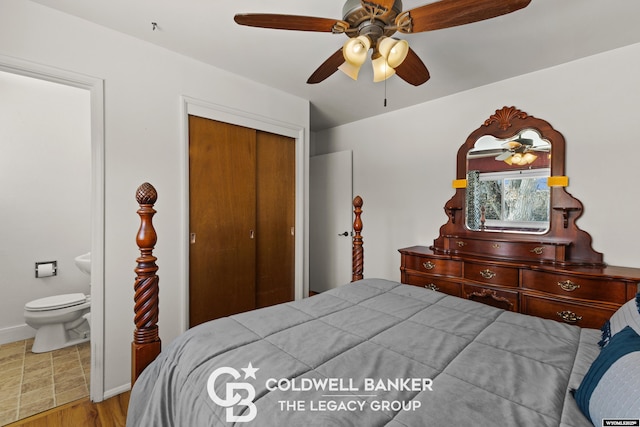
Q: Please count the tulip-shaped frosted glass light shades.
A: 4